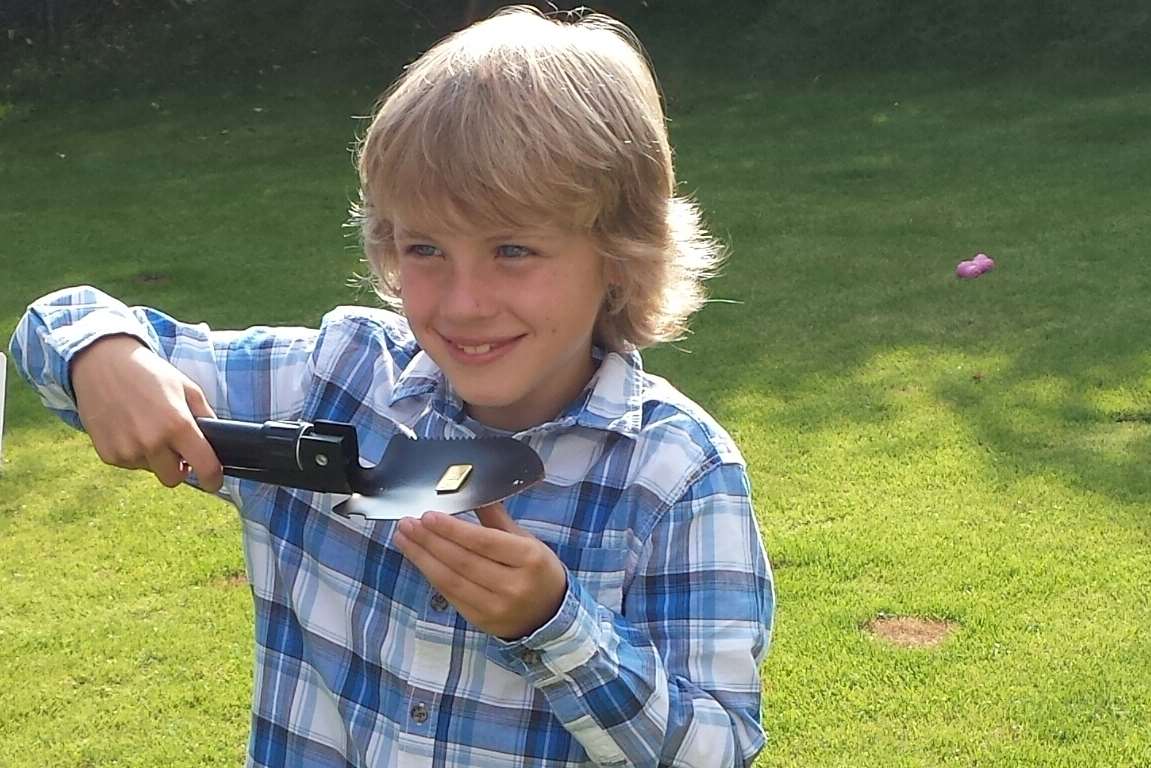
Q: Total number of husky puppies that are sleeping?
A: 0